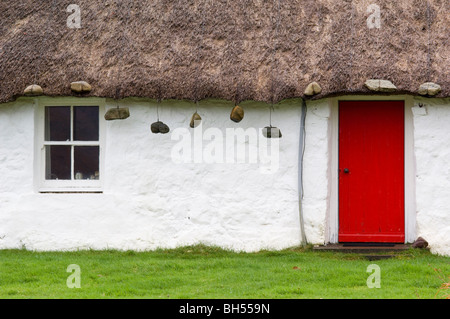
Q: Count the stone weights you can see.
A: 10